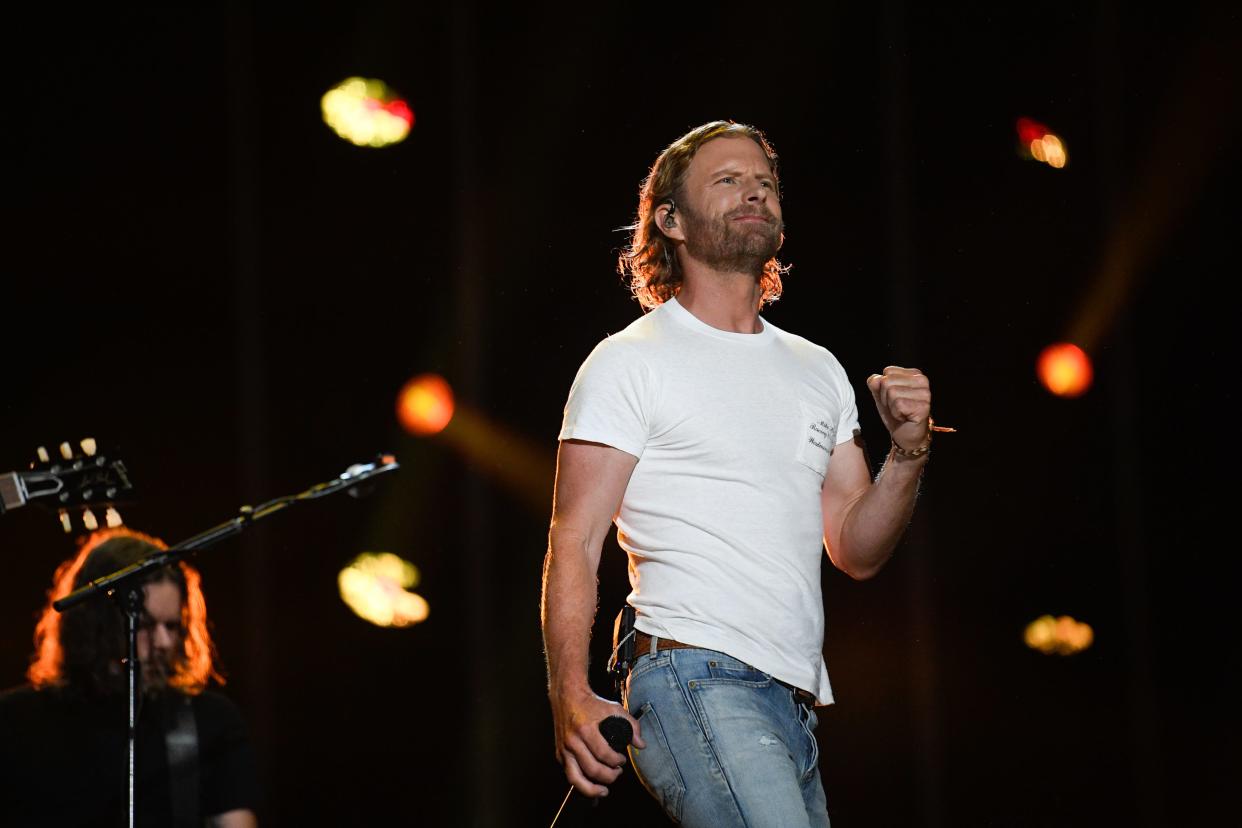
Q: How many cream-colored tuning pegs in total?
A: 6